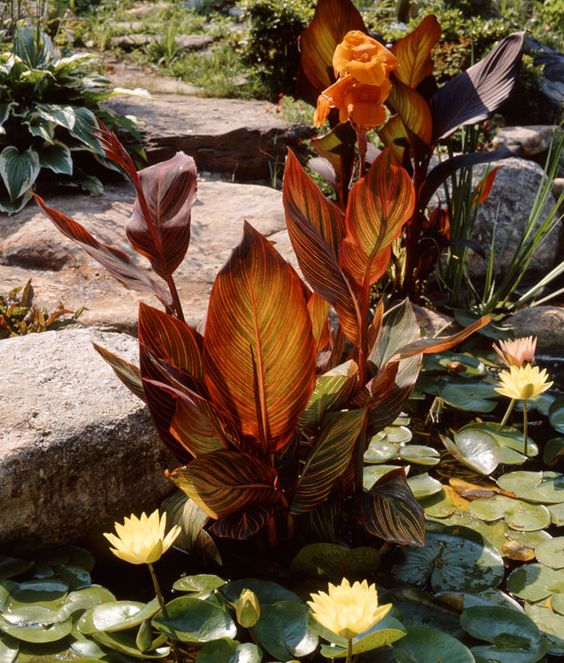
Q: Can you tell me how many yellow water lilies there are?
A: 3